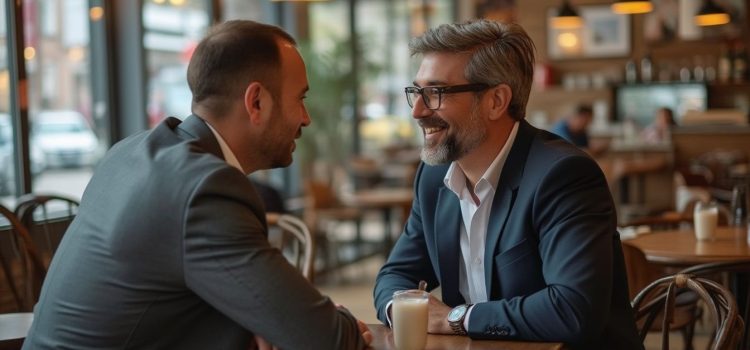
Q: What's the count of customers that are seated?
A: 4